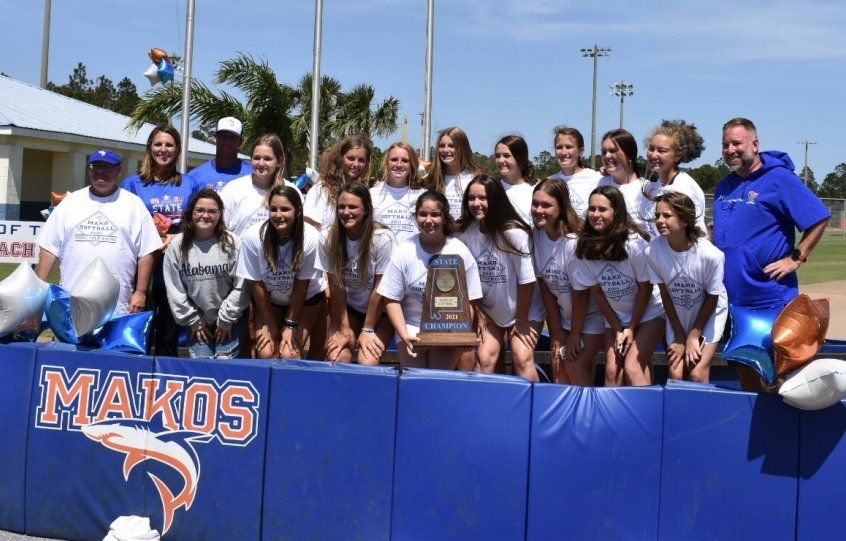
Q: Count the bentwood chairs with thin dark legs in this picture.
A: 0